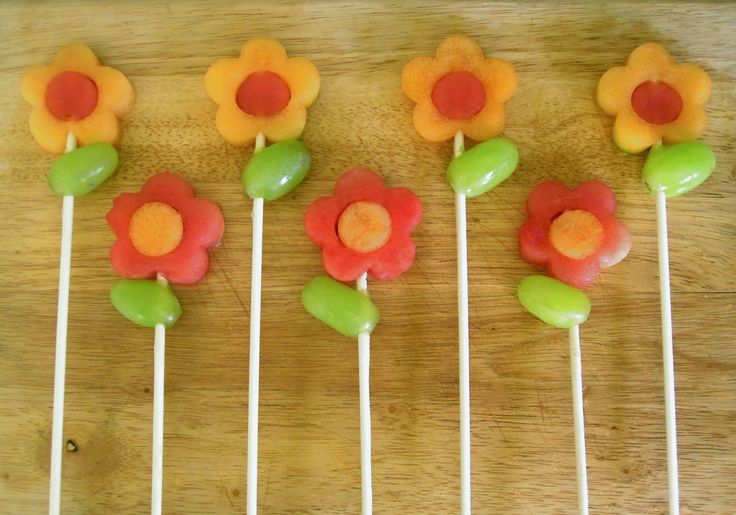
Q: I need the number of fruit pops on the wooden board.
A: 7